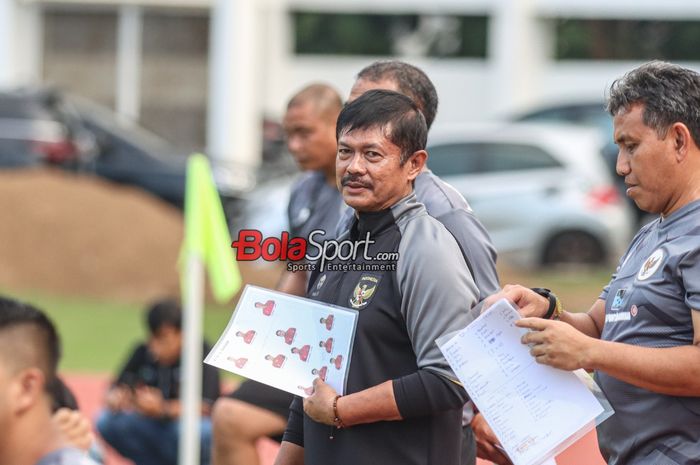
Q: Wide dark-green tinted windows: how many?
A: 2